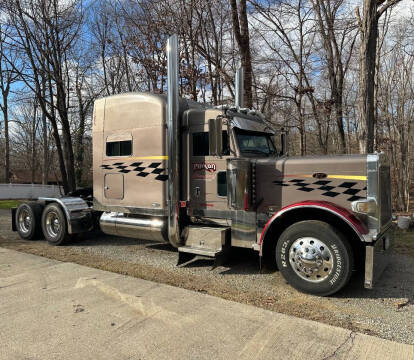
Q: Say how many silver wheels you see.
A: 3